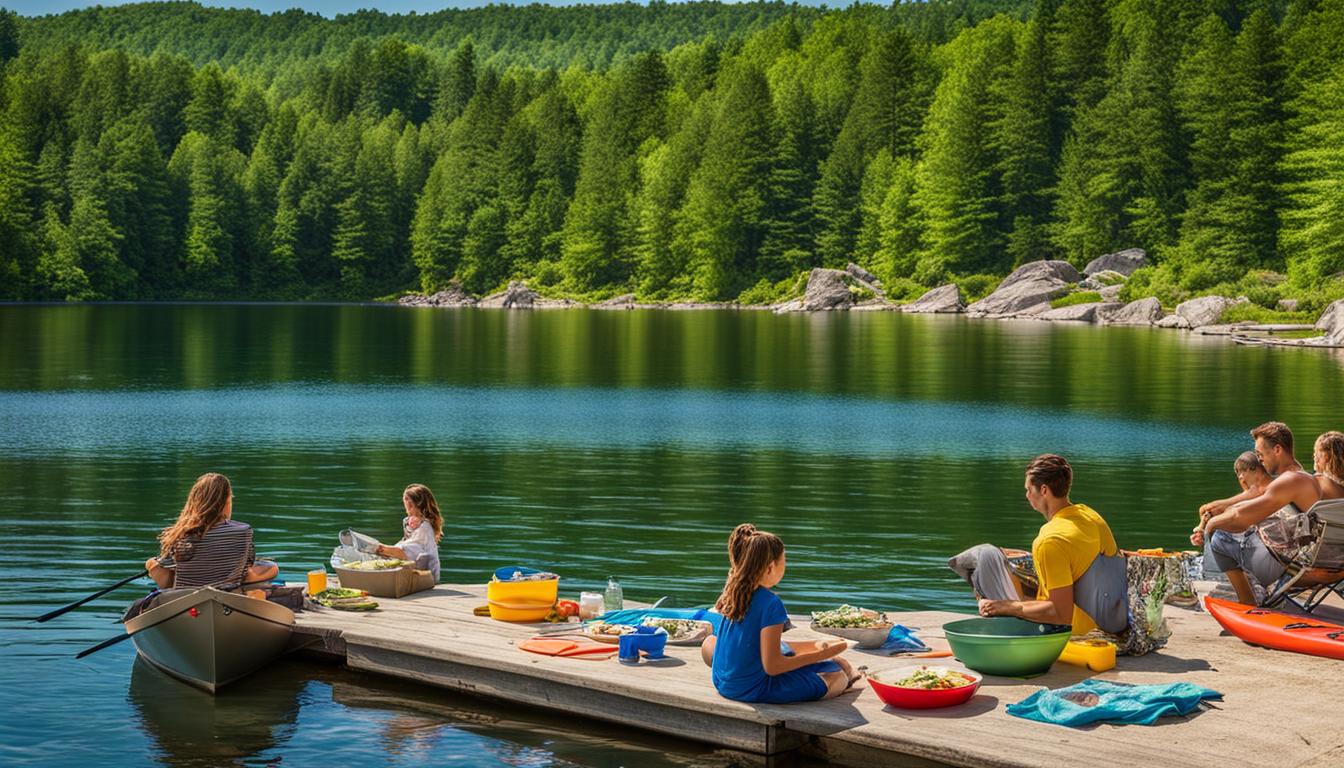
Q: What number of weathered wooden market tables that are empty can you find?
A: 0